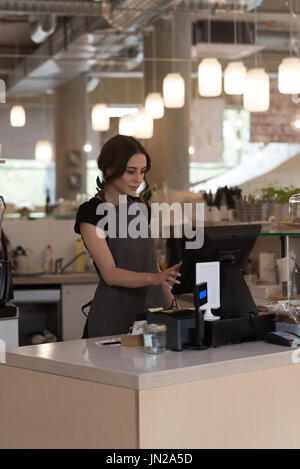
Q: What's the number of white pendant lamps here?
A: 11